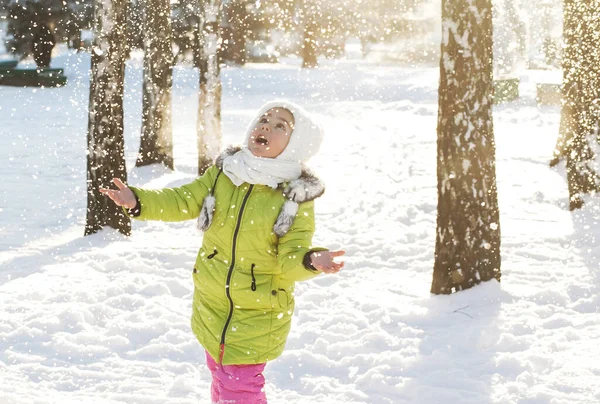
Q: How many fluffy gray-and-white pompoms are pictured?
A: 2